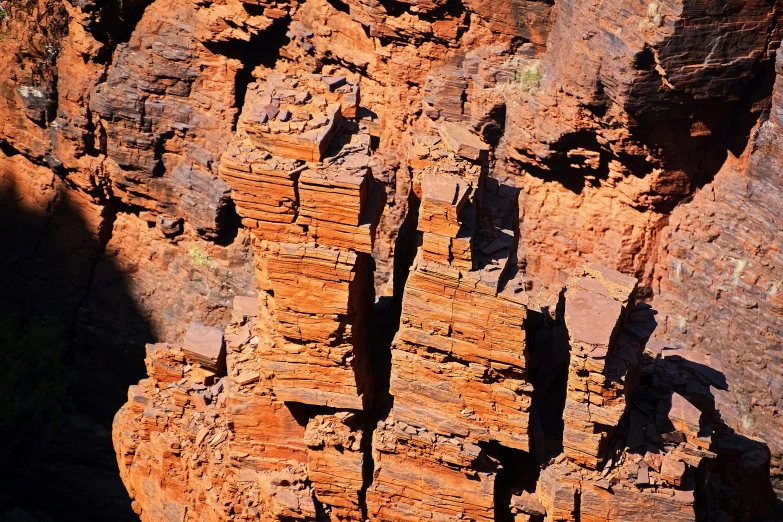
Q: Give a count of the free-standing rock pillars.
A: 3